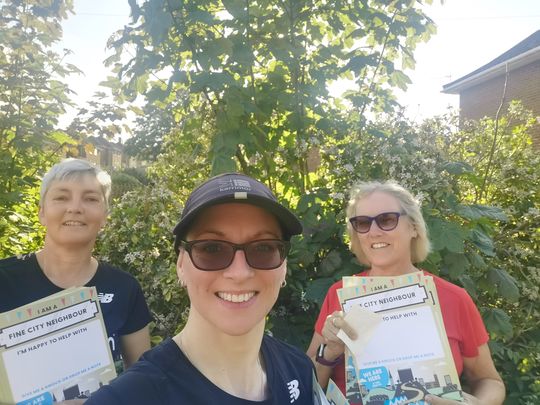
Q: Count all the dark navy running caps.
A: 1